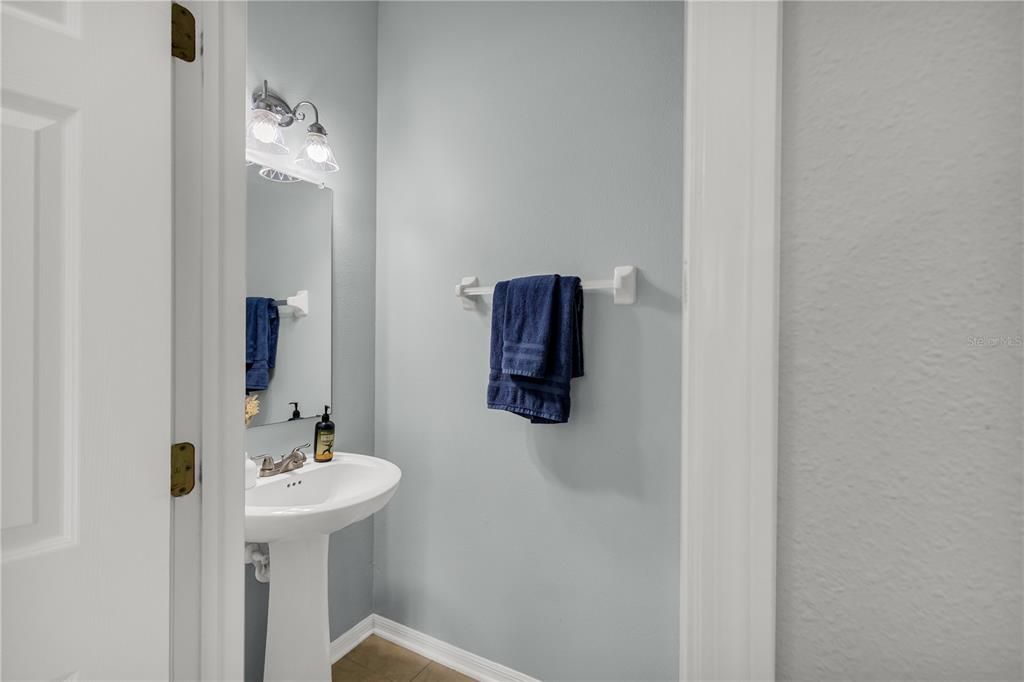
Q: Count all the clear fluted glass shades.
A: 2